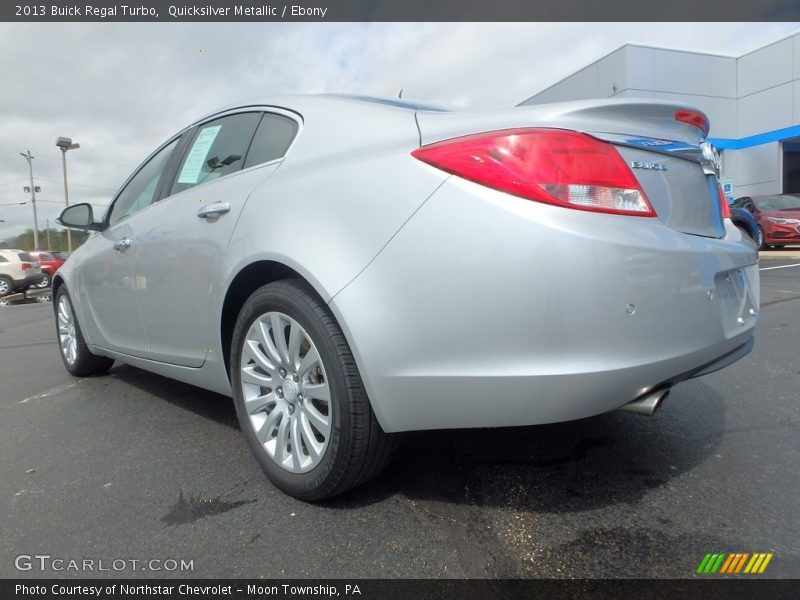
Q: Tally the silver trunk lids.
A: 1